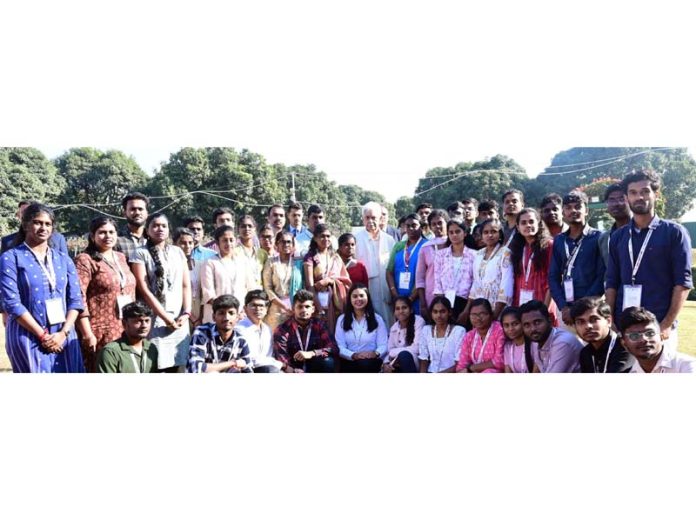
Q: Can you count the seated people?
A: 12